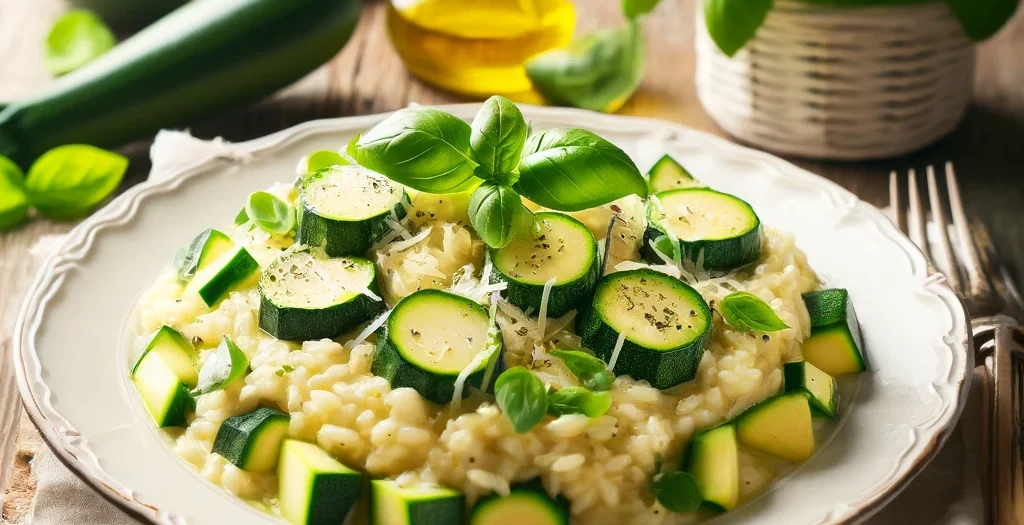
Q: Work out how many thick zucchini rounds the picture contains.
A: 6